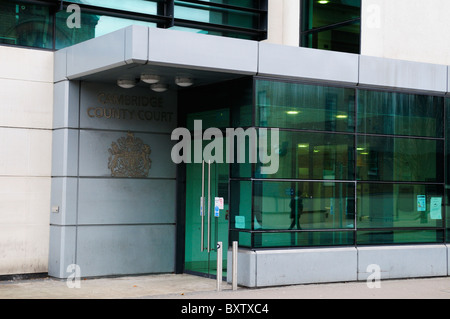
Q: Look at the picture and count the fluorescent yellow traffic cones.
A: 0